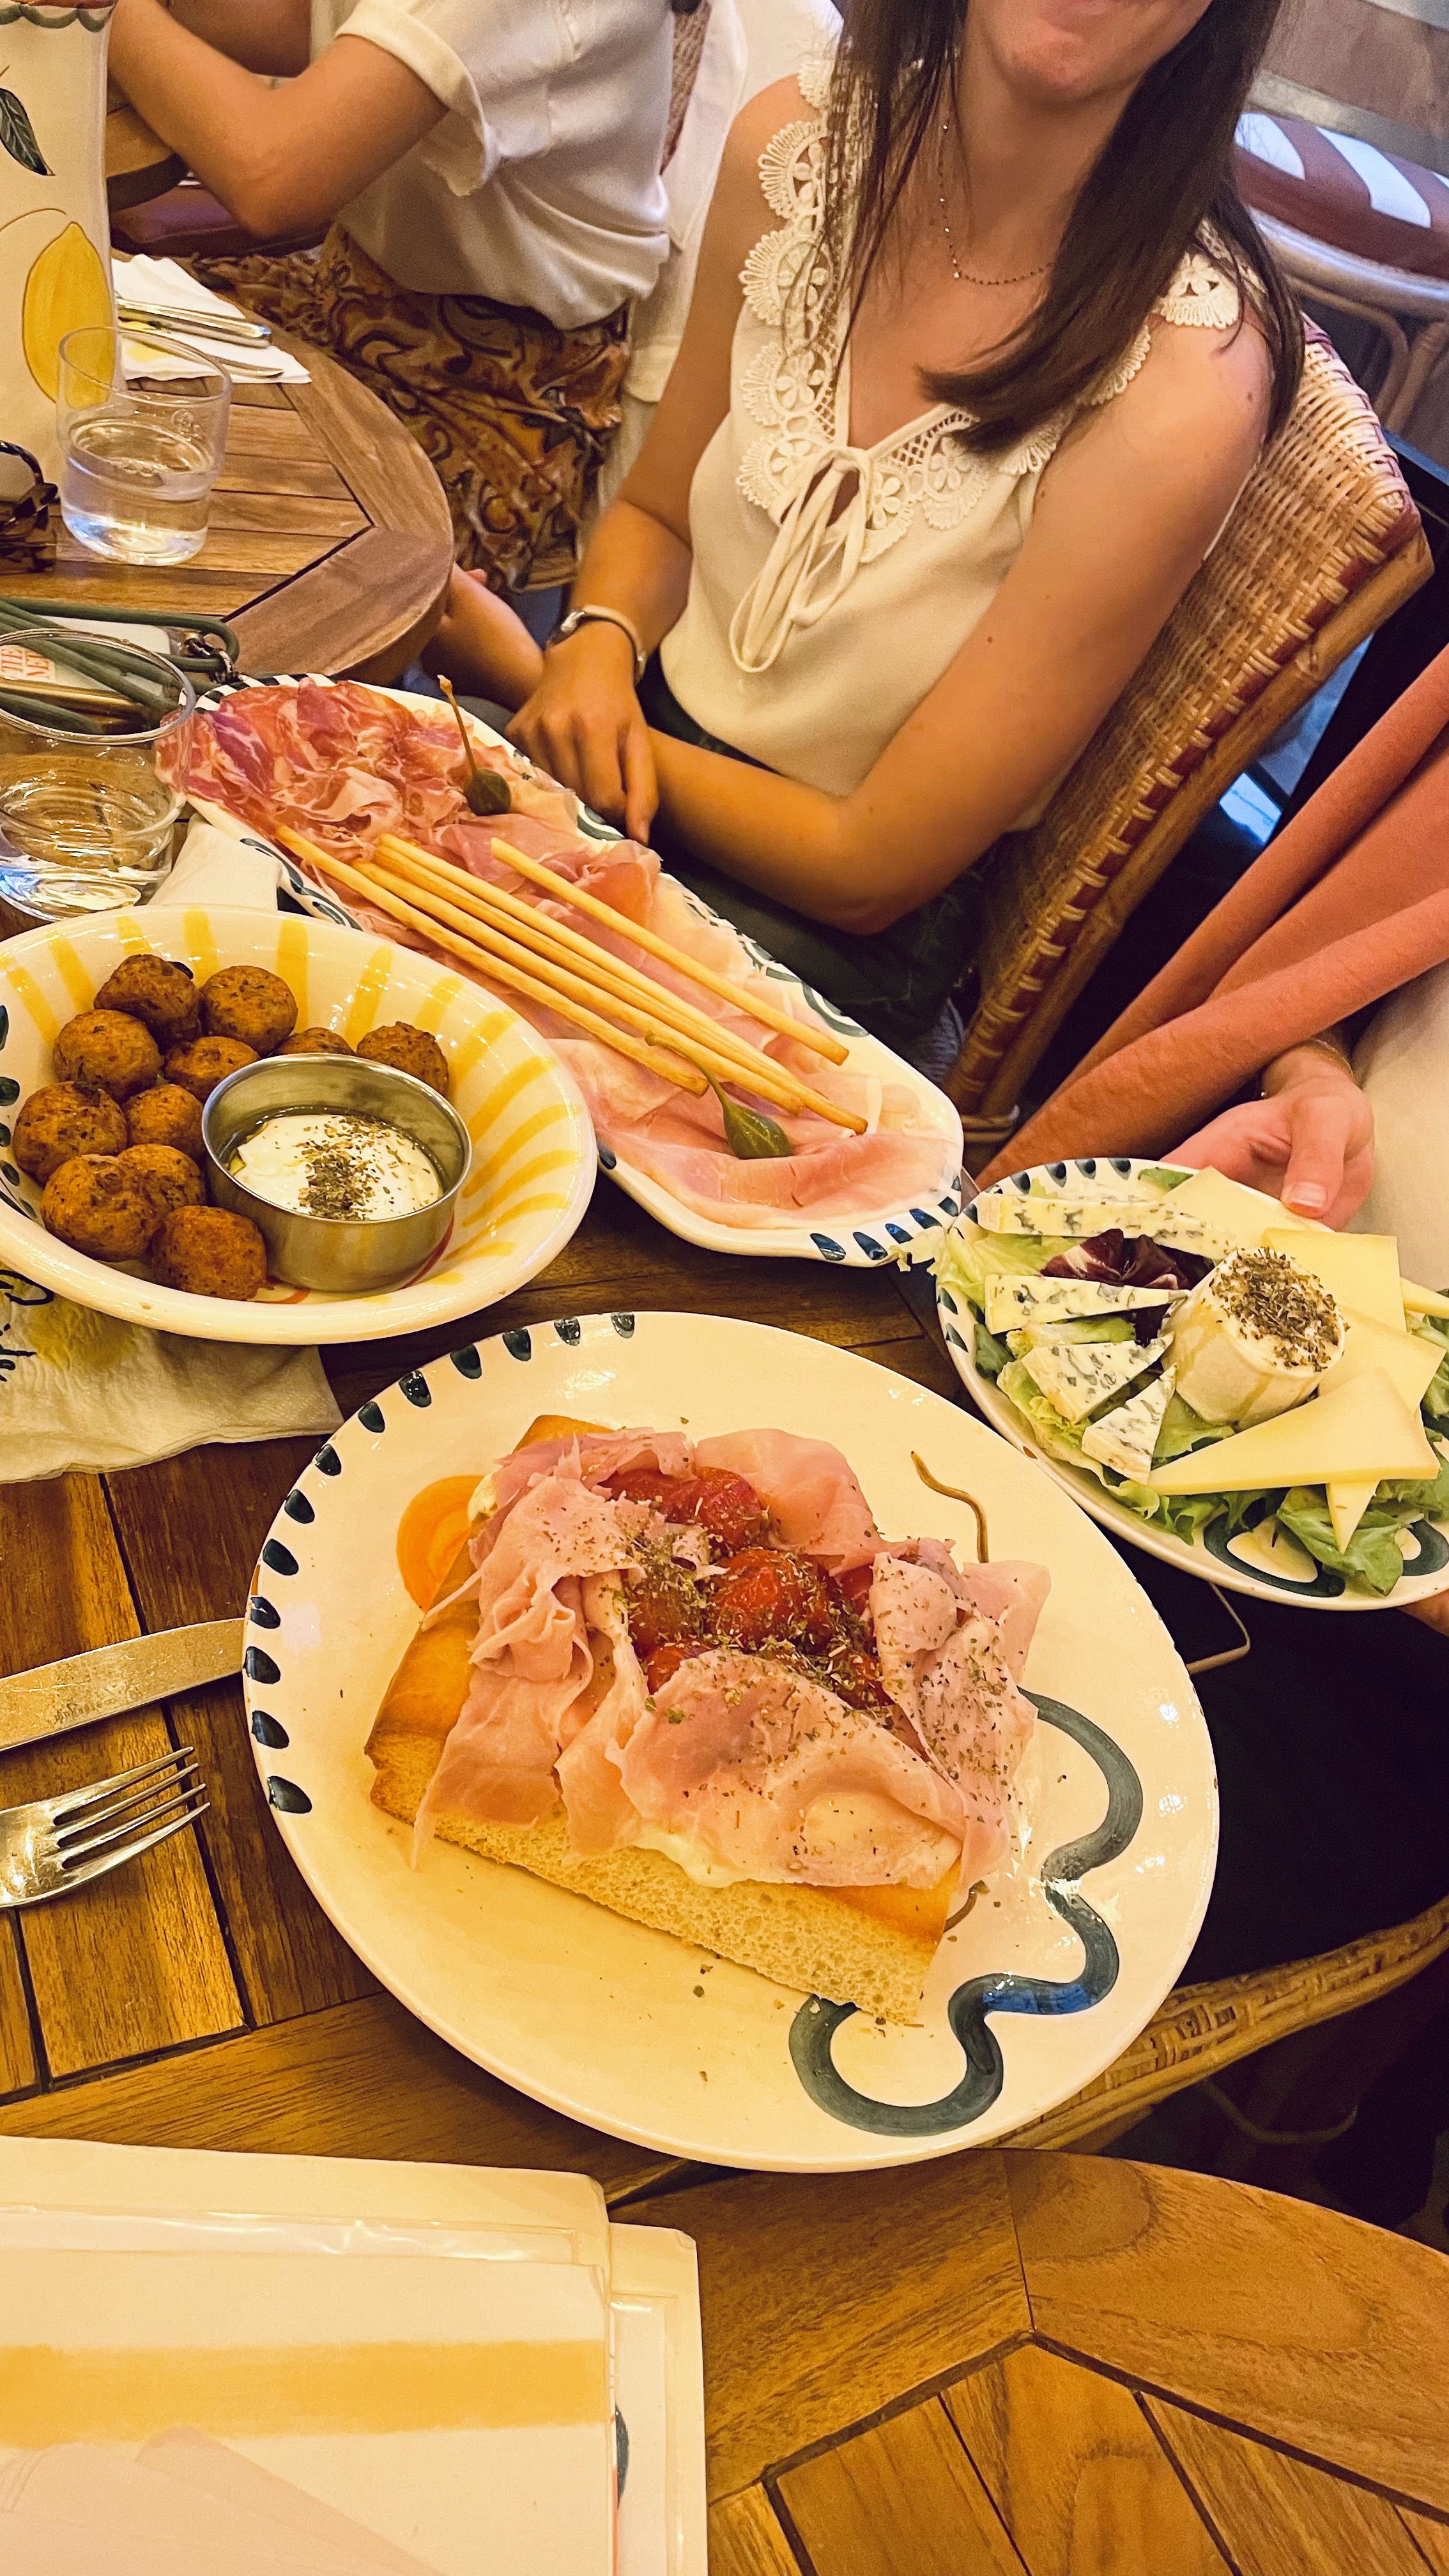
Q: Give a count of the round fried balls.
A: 11